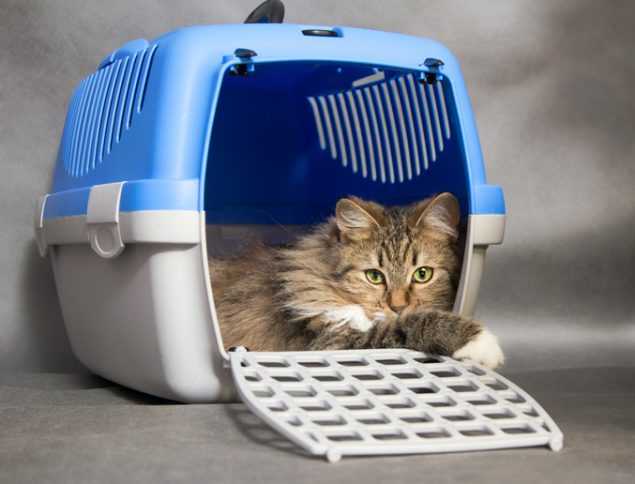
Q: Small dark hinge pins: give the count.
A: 2